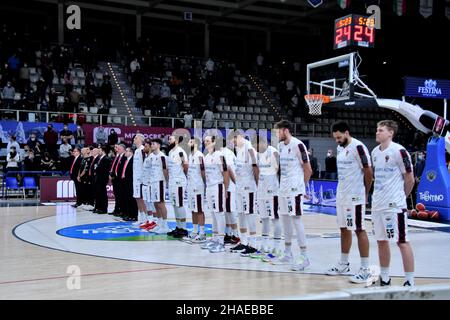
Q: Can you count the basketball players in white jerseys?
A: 12